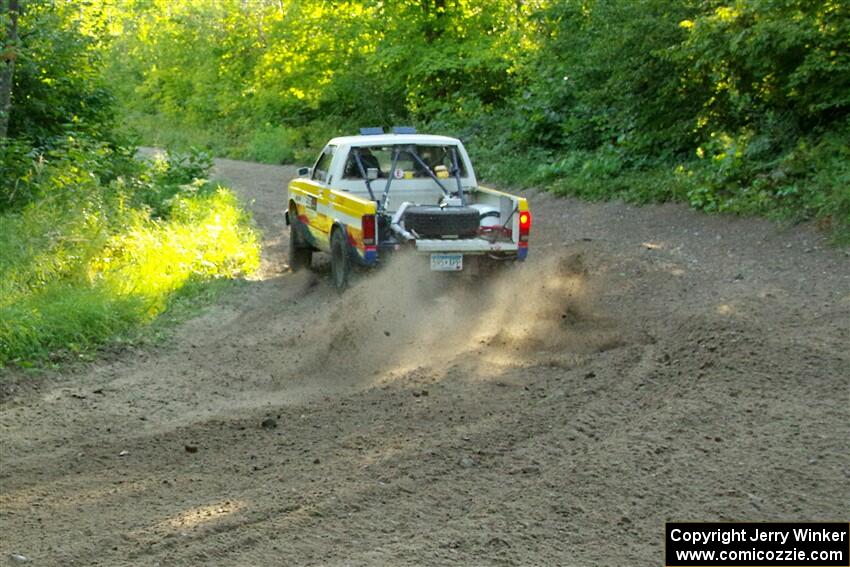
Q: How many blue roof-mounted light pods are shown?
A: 2